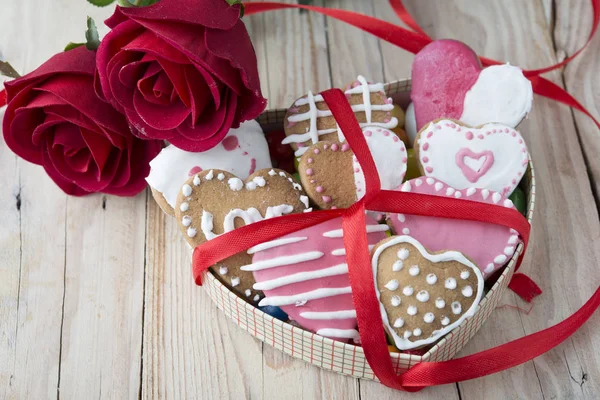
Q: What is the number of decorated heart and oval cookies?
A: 9